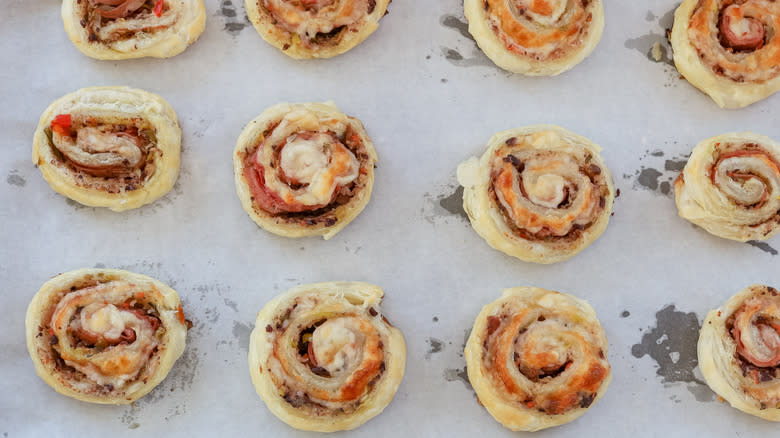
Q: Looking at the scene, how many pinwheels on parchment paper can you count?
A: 12